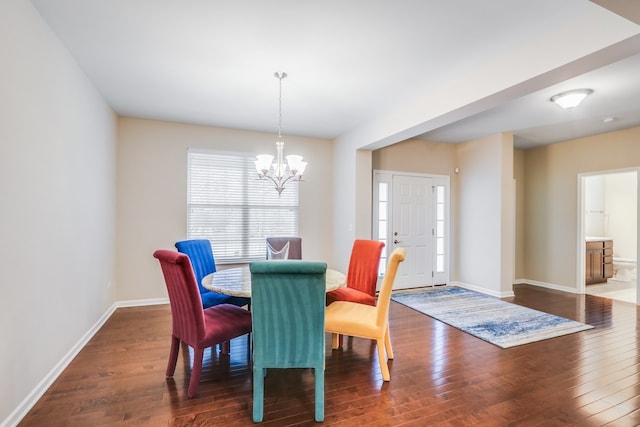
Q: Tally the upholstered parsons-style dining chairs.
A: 6